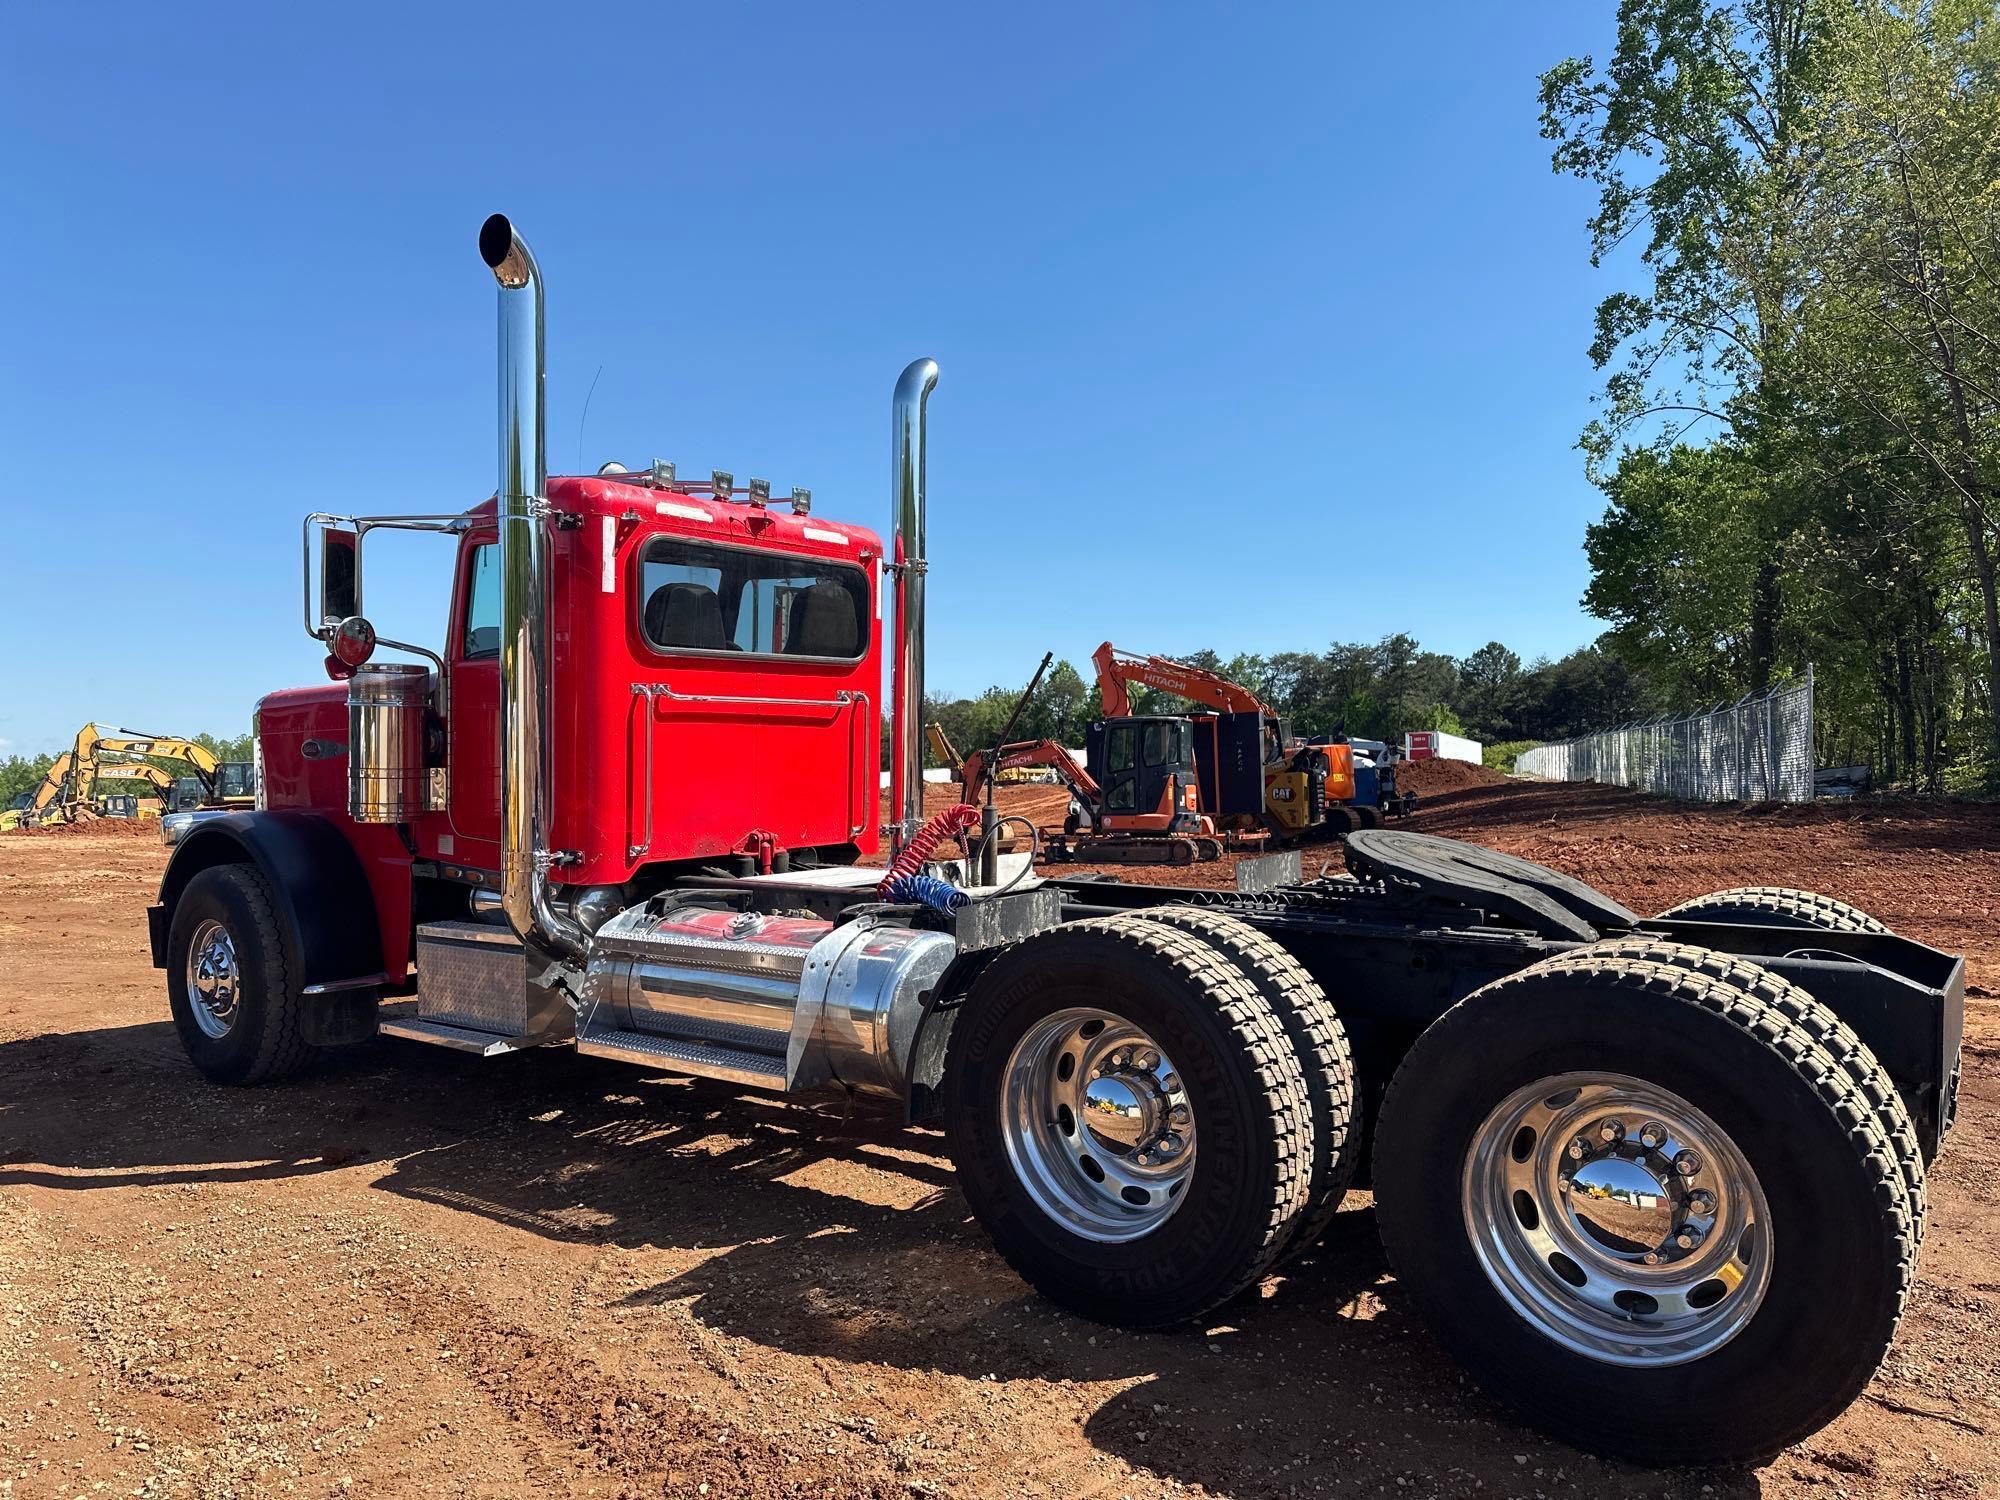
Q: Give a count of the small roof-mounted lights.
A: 4